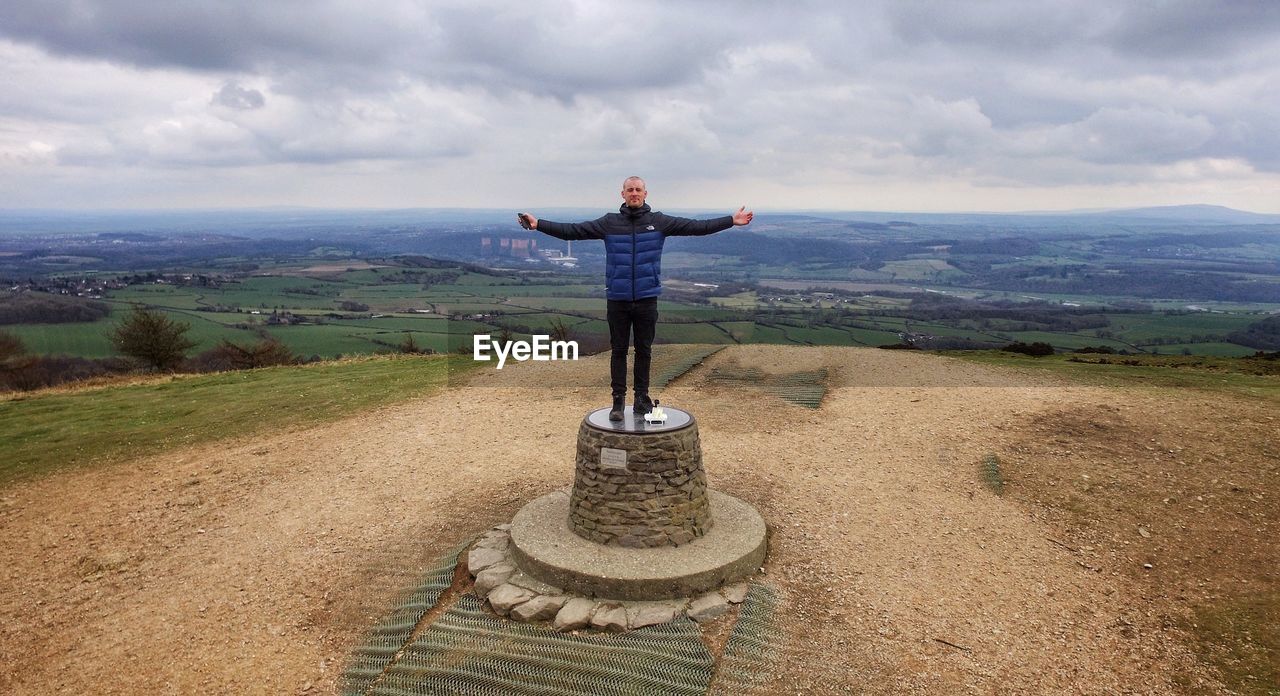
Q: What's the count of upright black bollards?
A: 0